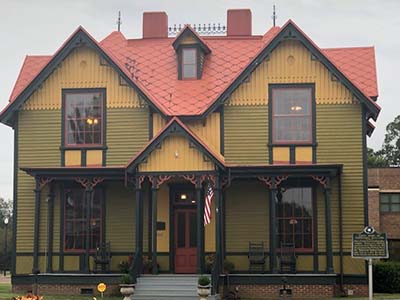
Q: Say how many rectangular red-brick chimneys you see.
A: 2